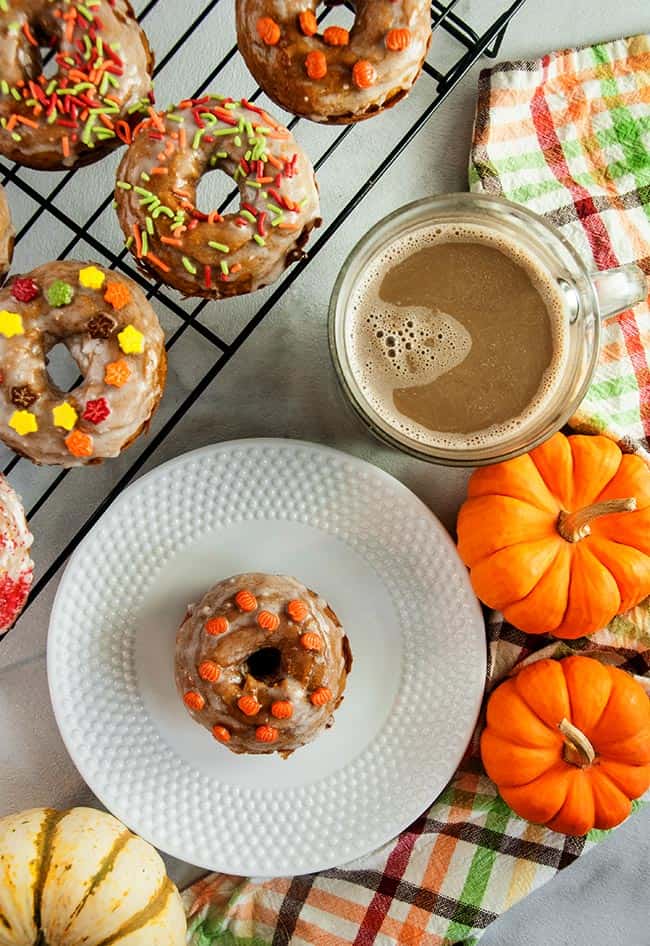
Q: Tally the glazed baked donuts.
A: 7